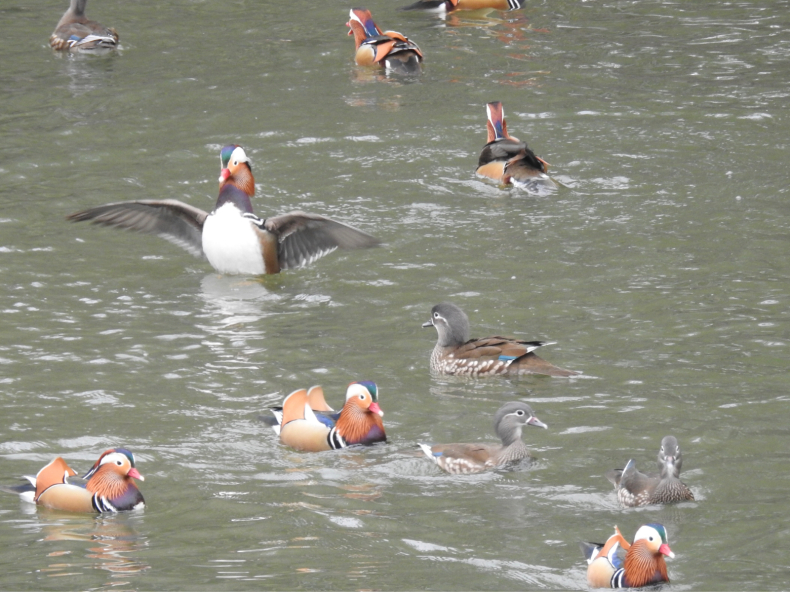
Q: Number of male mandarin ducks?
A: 7